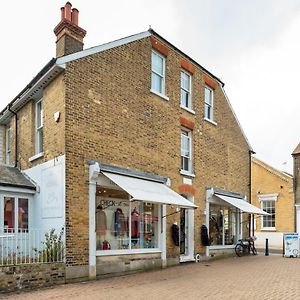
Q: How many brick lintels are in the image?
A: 5